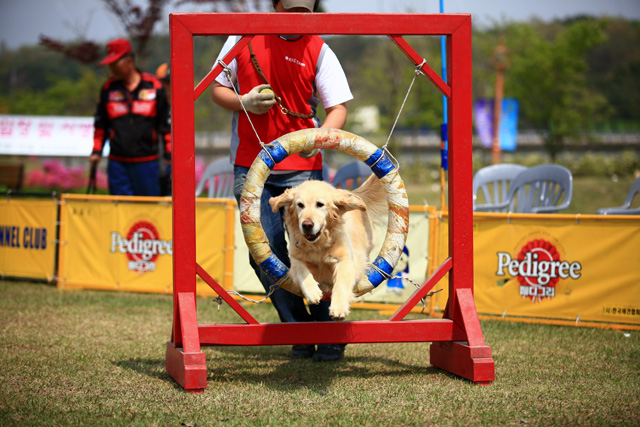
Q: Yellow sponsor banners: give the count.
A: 3